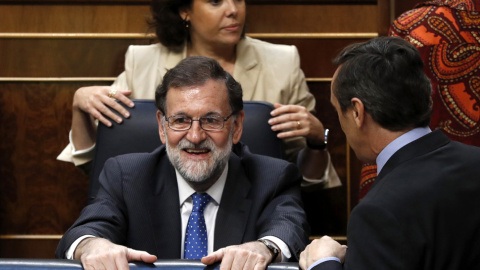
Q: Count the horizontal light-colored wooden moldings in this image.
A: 3